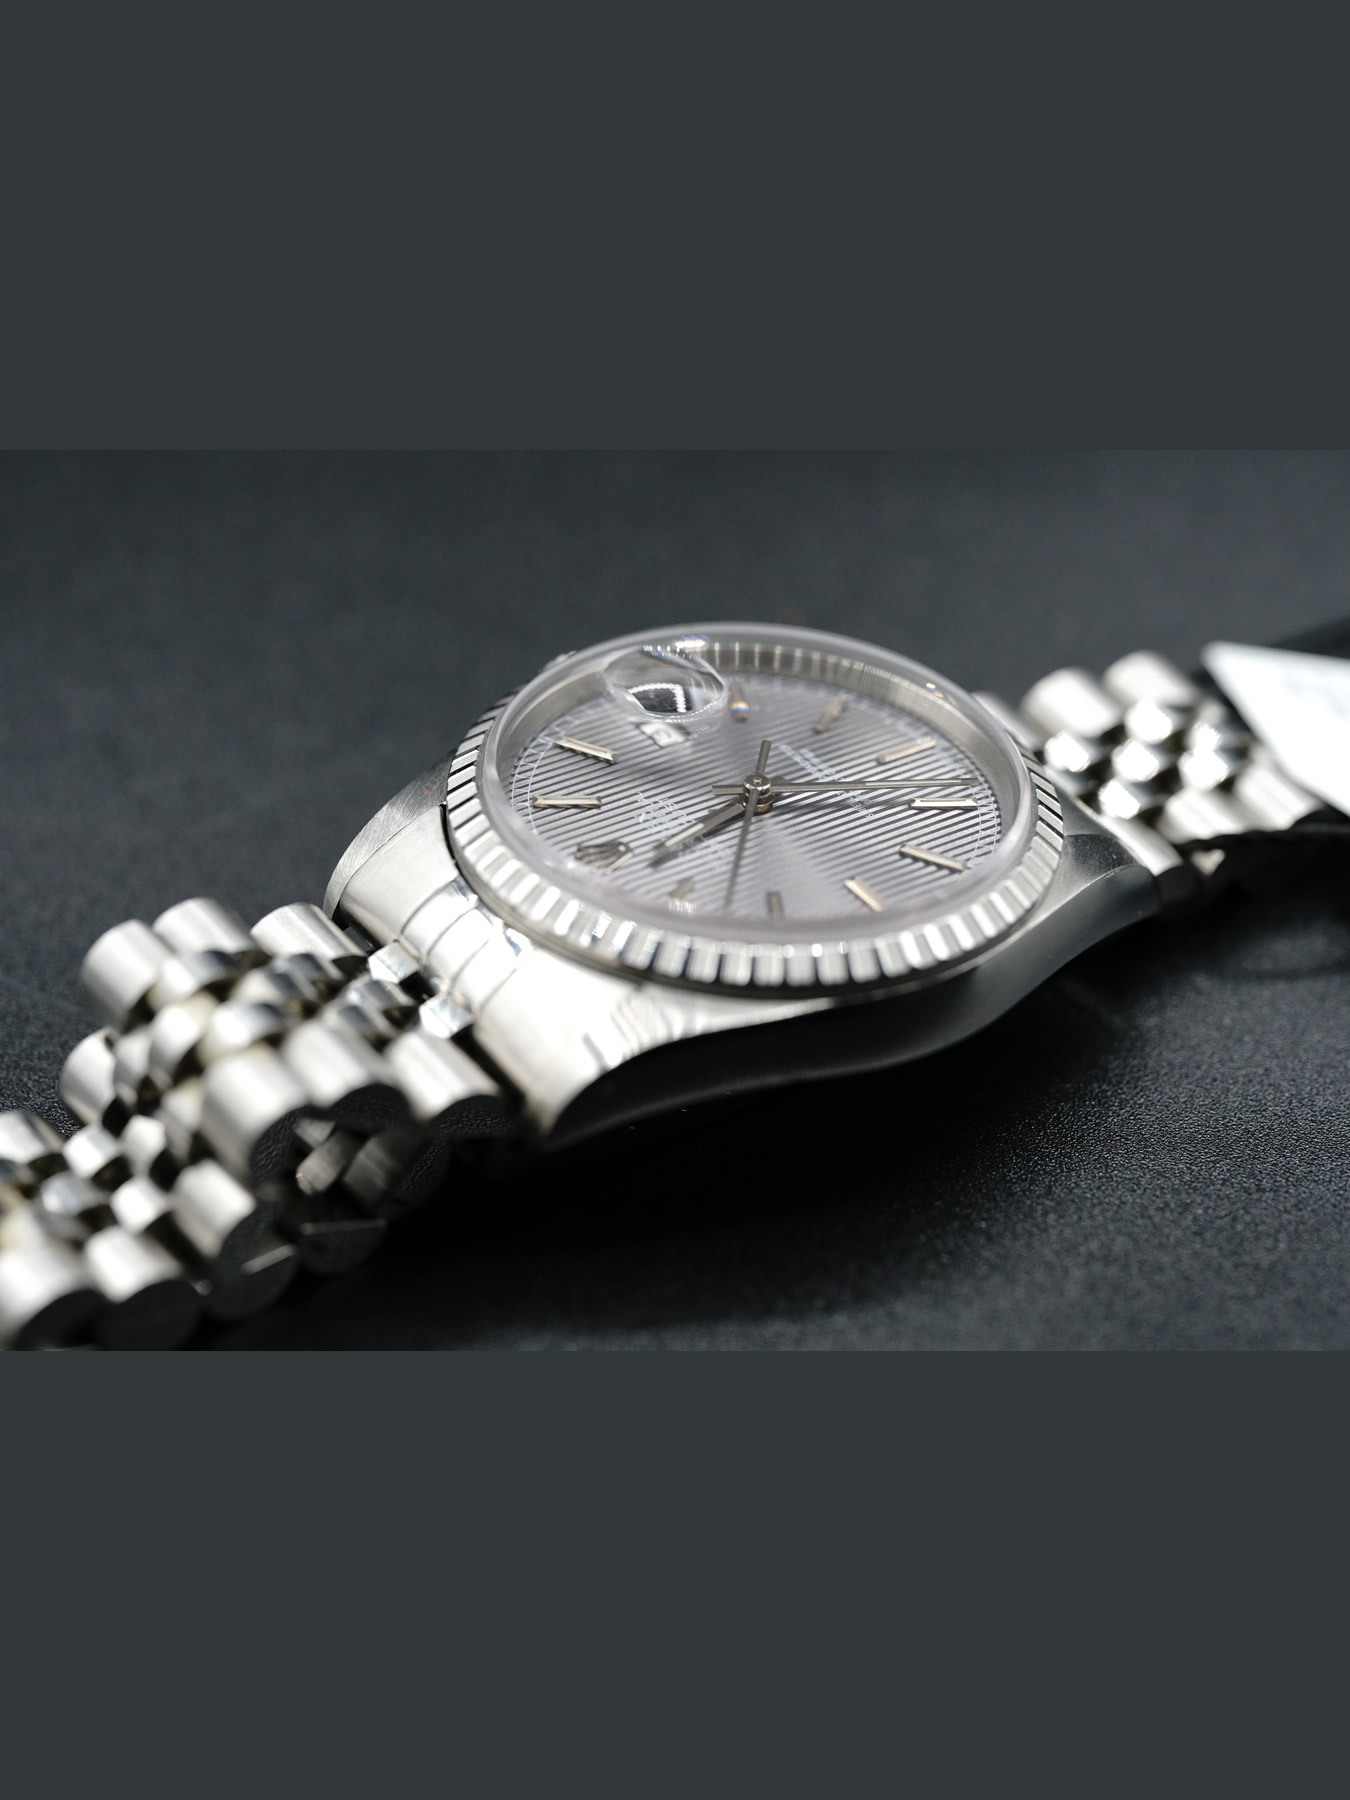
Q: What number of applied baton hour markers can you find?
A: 10